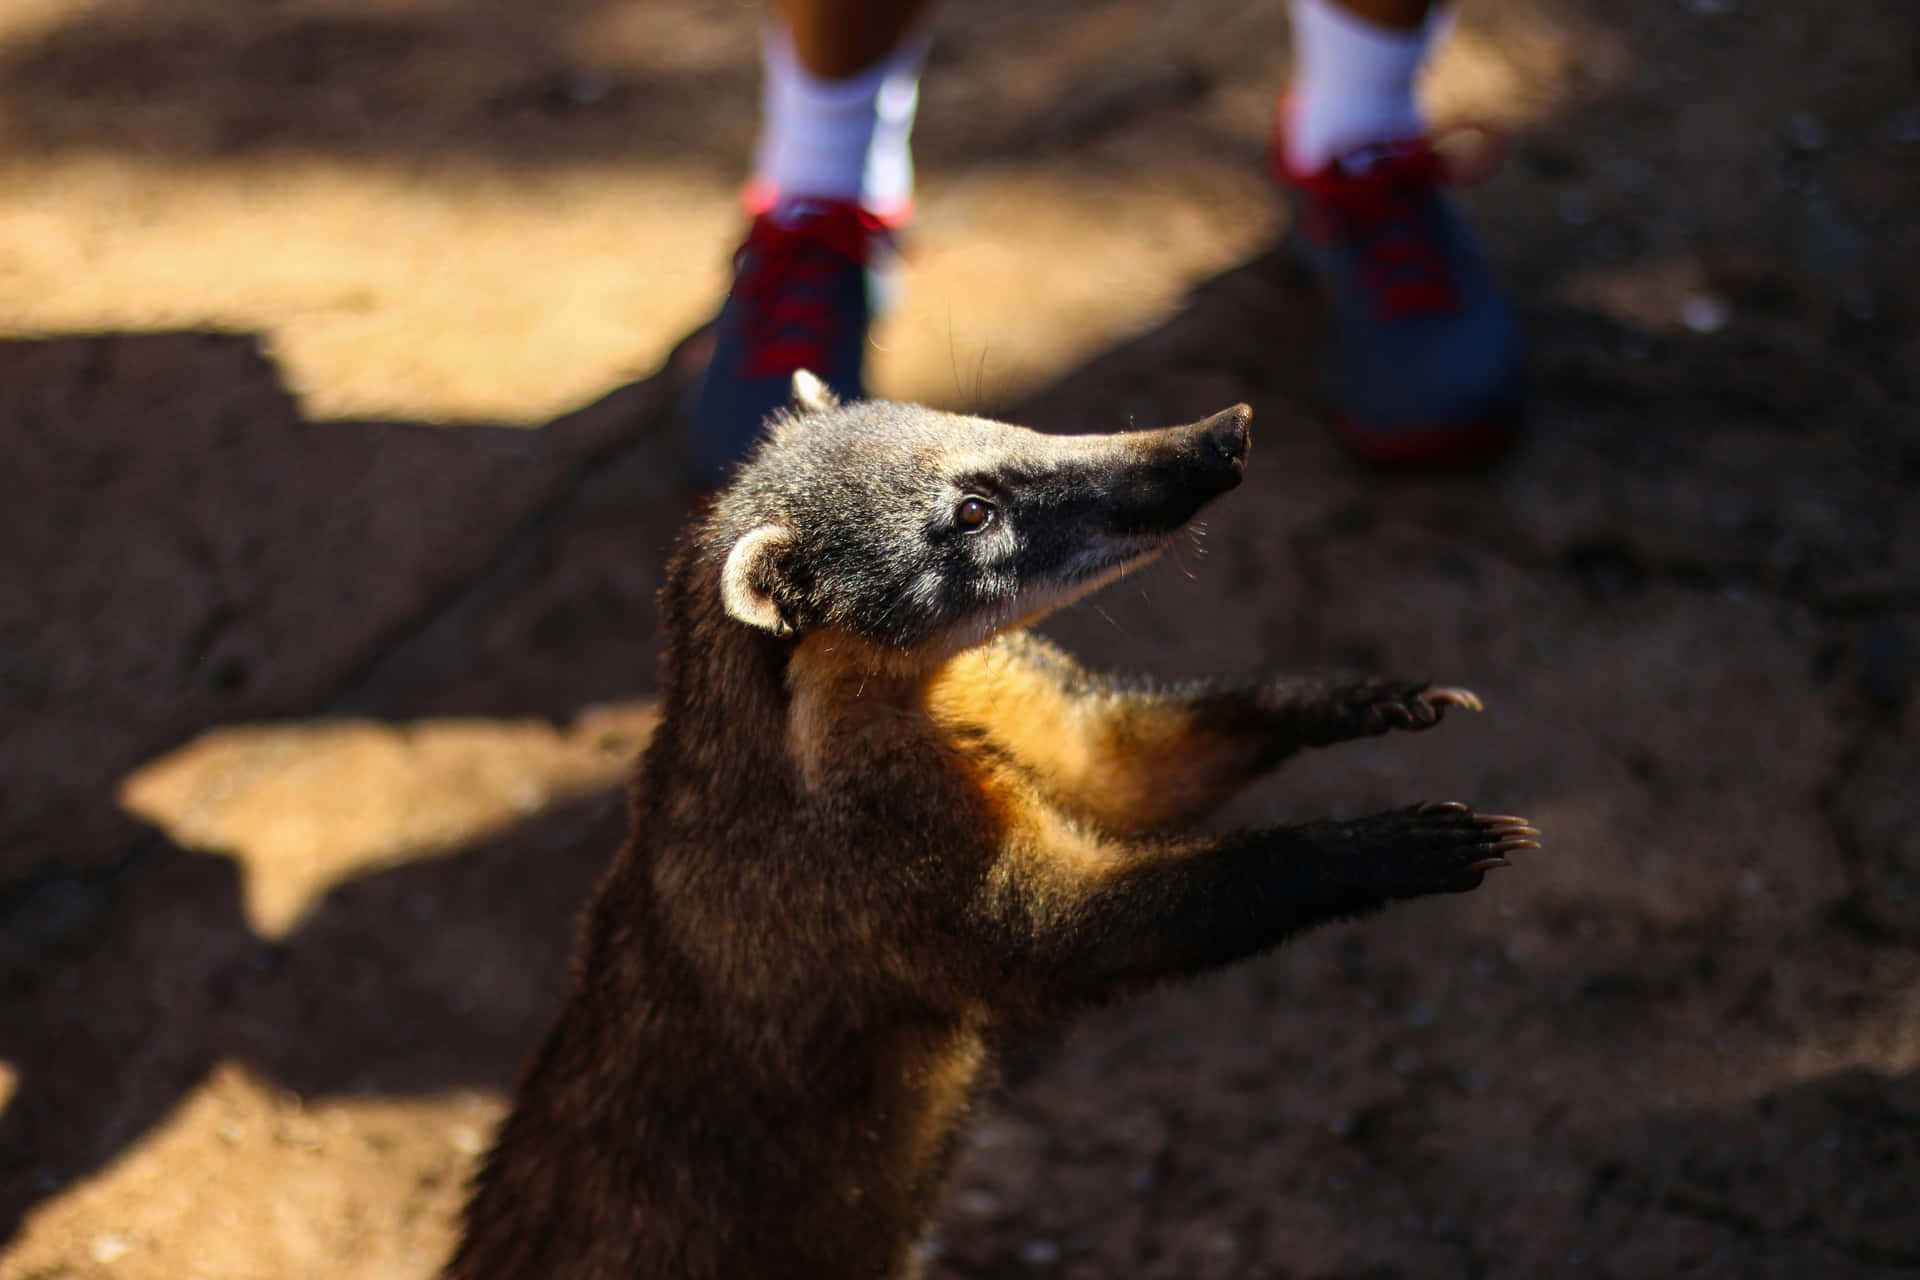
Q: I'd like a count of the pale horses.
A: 0